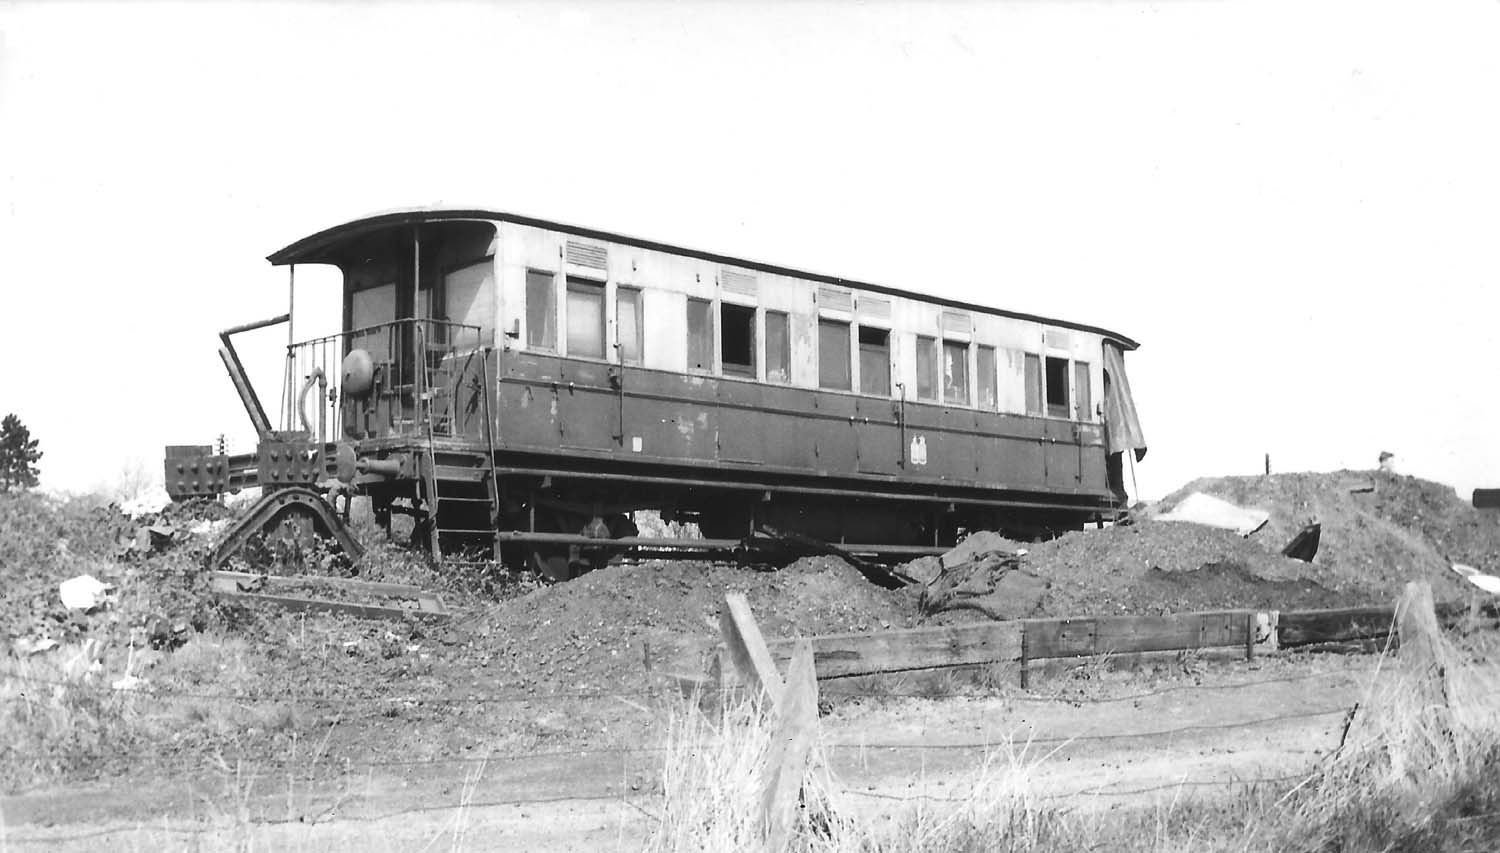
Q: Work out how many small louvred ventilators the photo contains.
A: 6